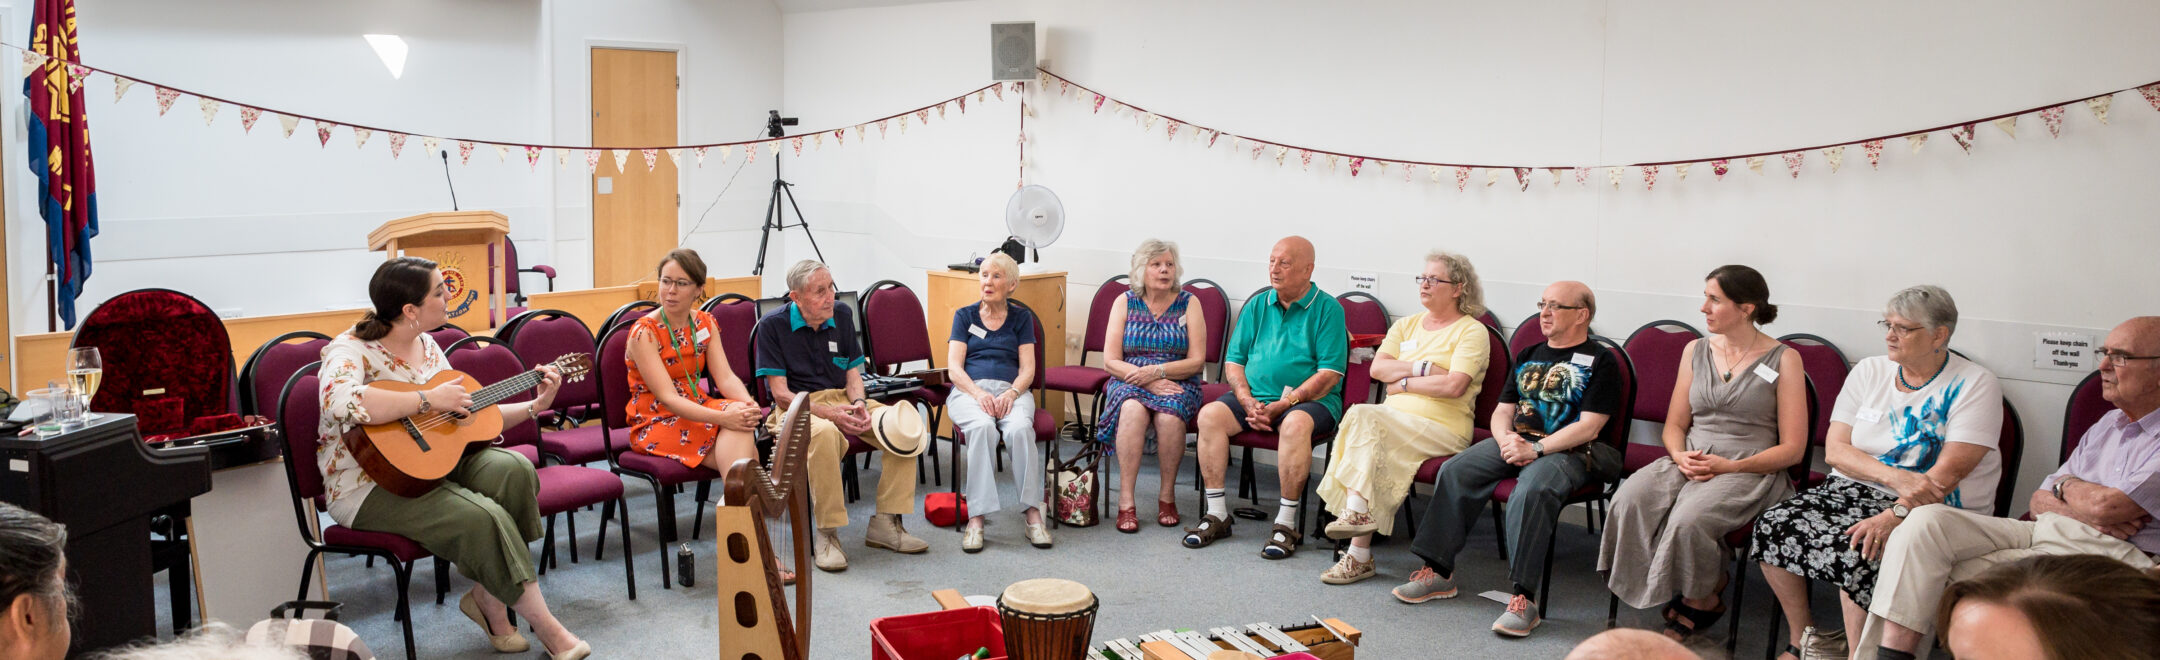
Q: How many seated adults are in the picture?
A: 11